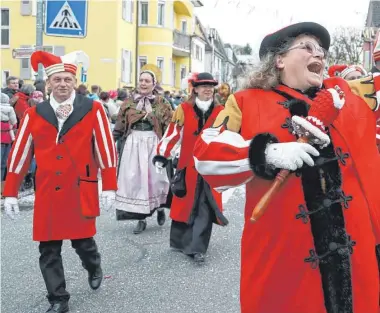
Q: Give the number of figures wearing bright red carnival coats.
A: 3